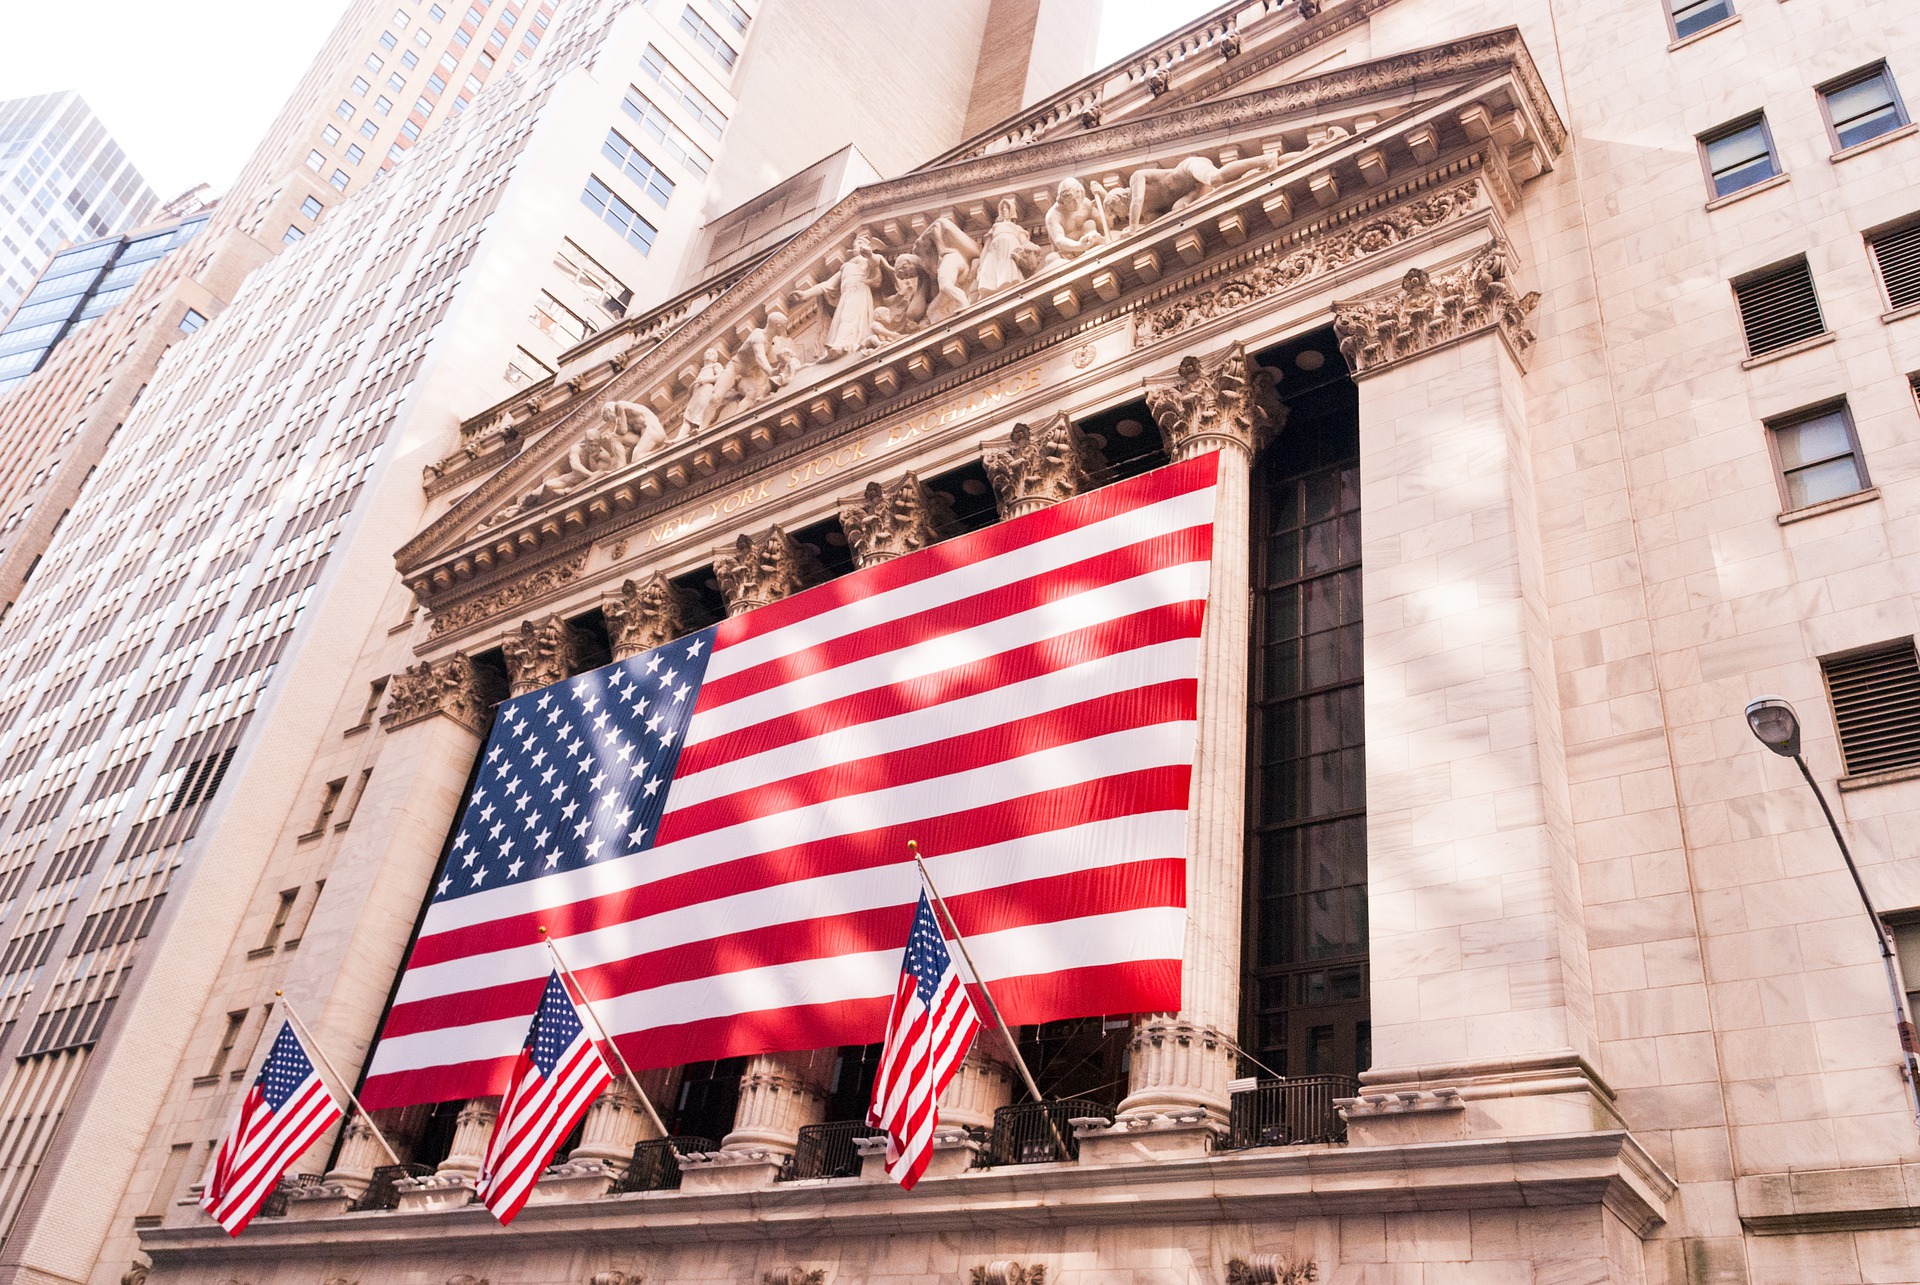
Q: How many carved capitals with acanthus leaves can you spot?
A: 8